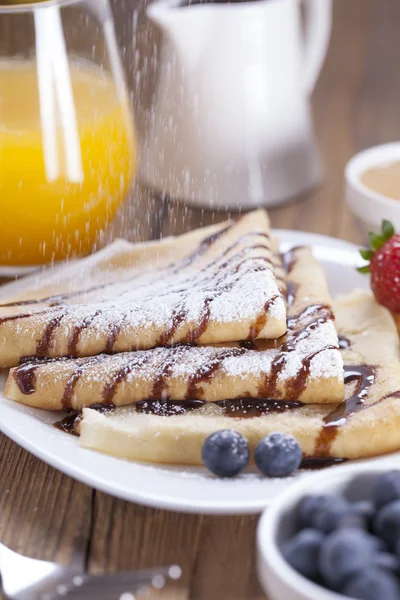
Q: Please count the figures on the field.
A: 0